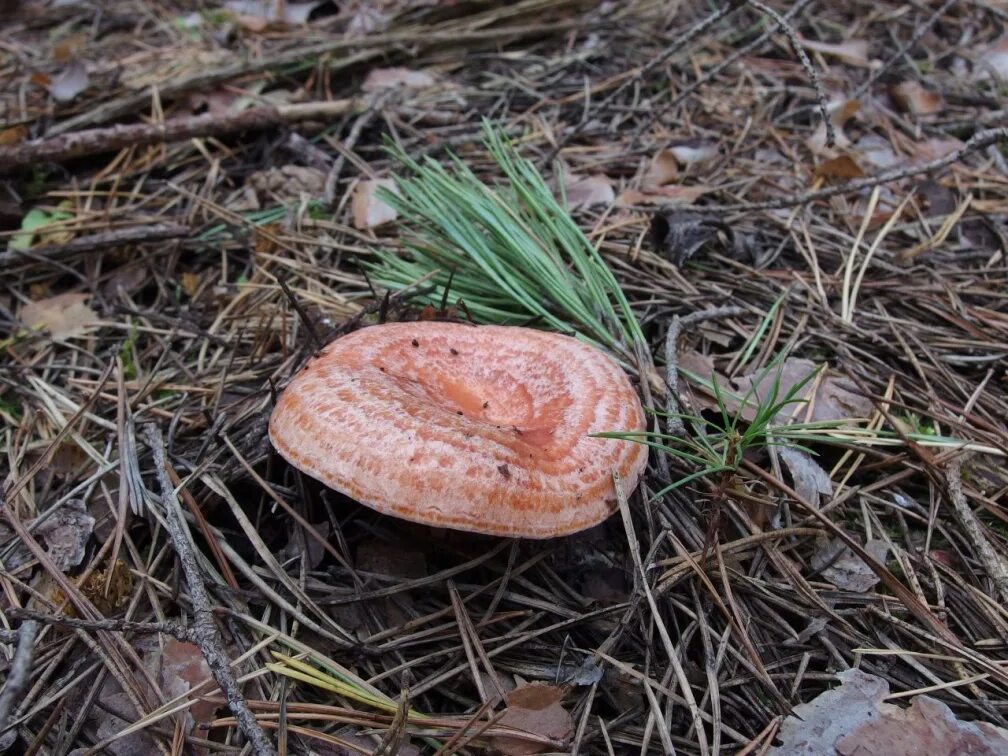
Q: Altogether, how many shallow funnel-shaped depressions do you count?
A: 1